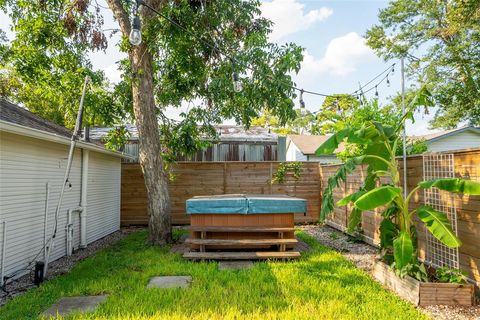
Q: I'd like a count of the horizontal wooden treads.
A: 3